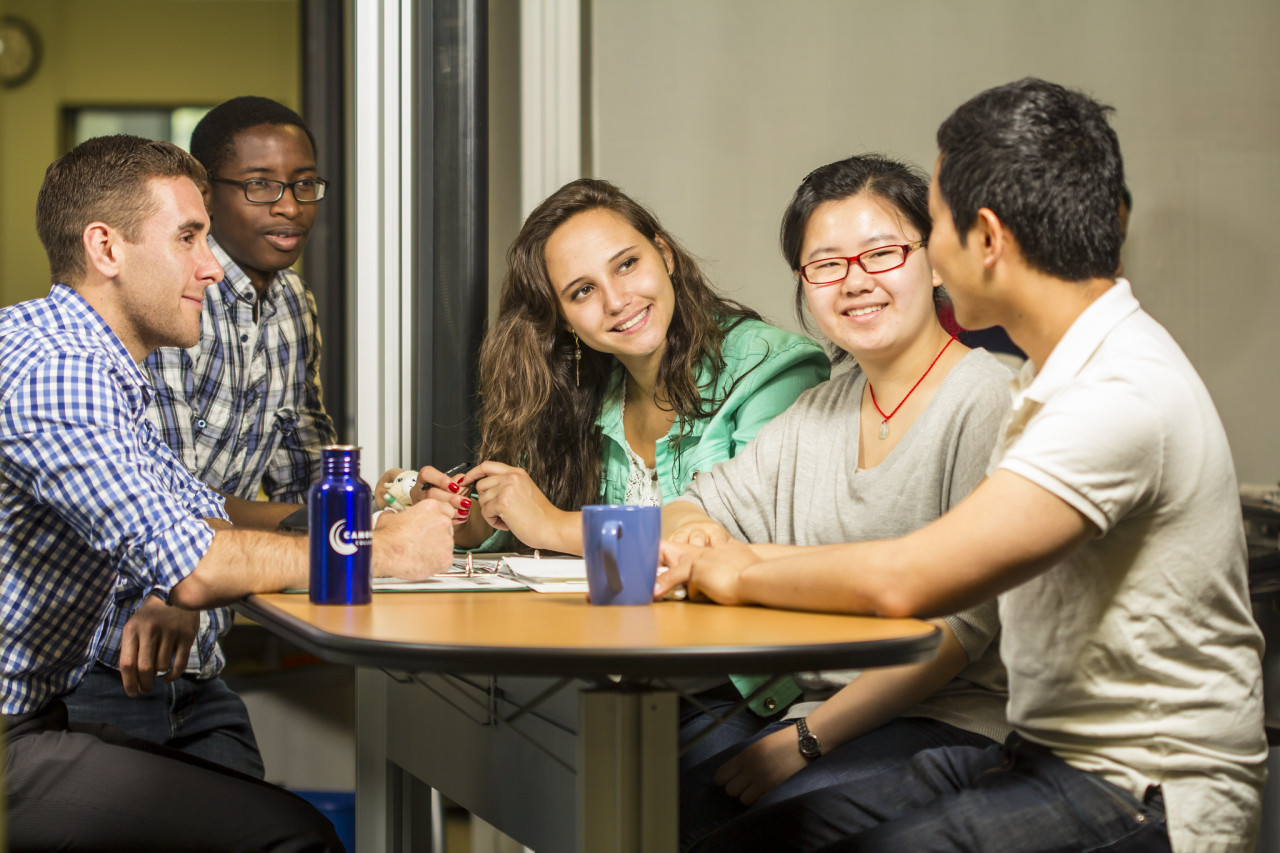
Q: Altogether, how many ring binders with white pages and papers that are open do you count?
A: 2